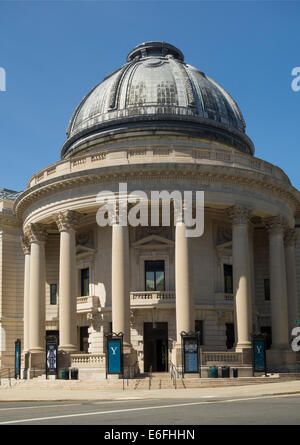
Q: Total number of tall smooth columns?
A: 8